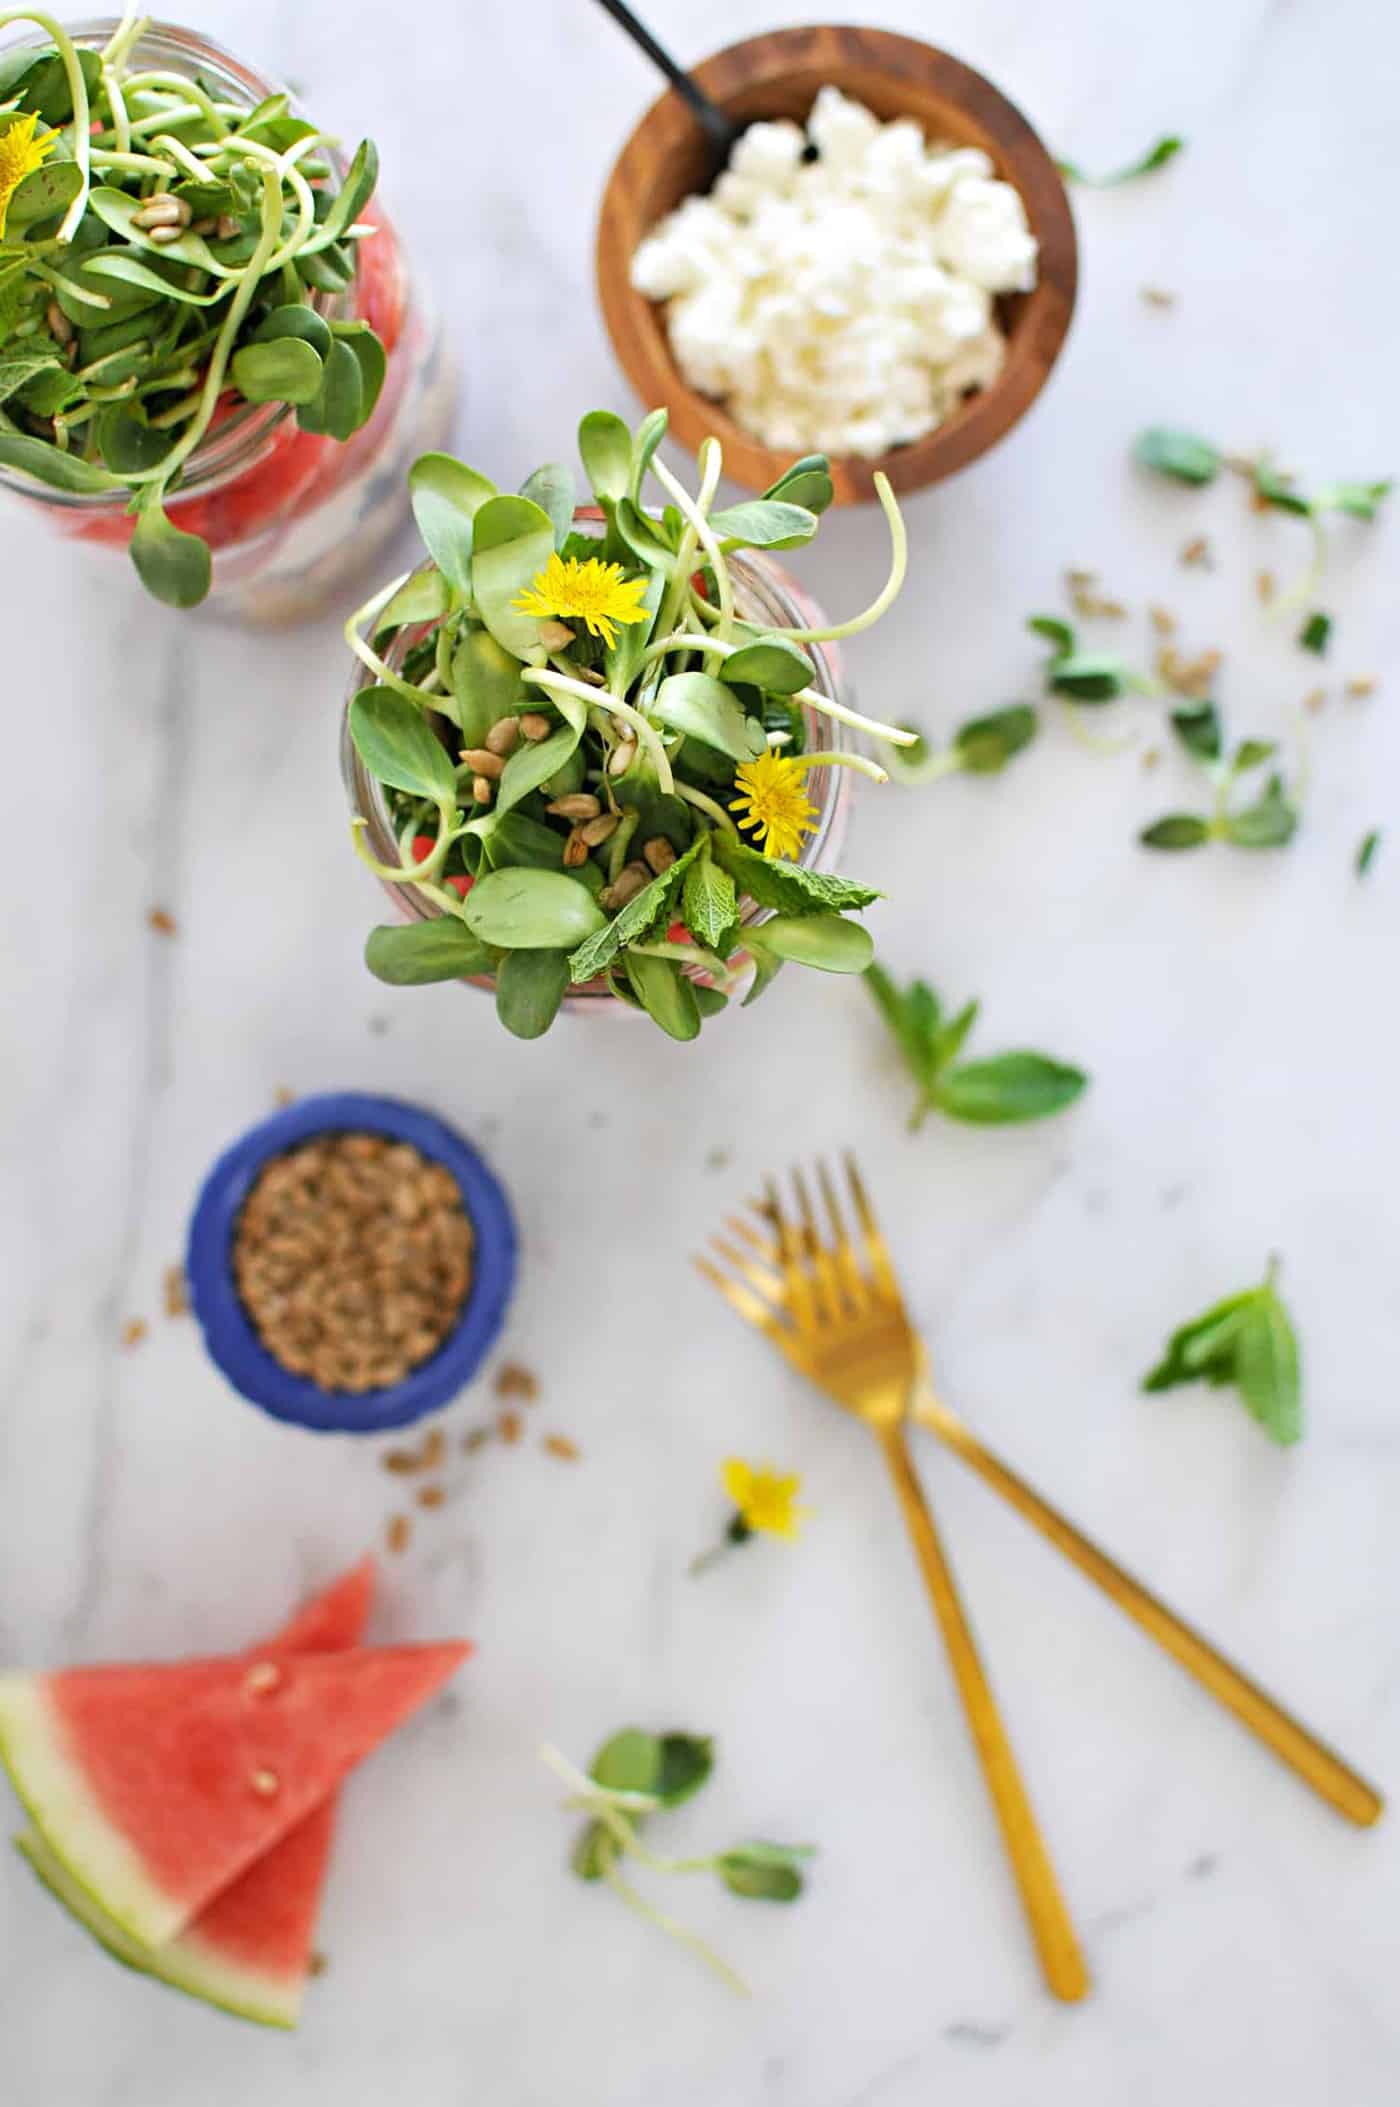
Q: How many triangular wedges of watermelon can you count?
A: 2